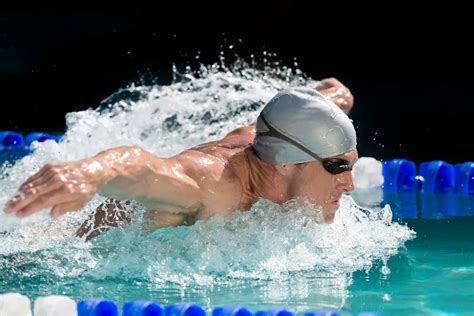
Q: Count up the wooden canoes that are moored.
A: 0